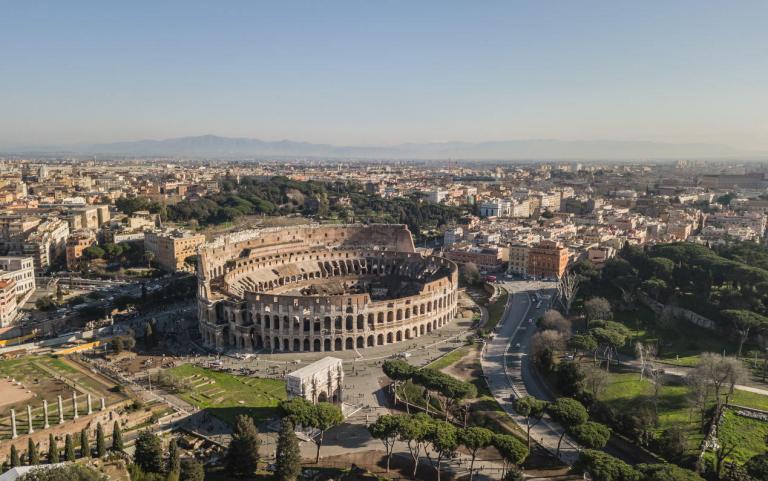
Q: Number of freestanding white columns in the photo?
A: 7